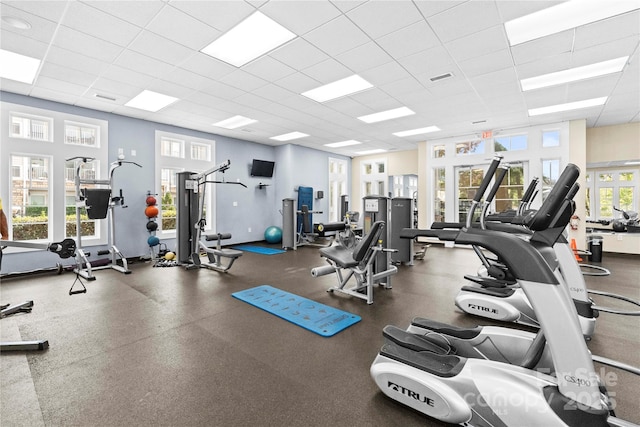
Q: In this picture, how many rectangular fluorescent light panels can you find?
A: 13